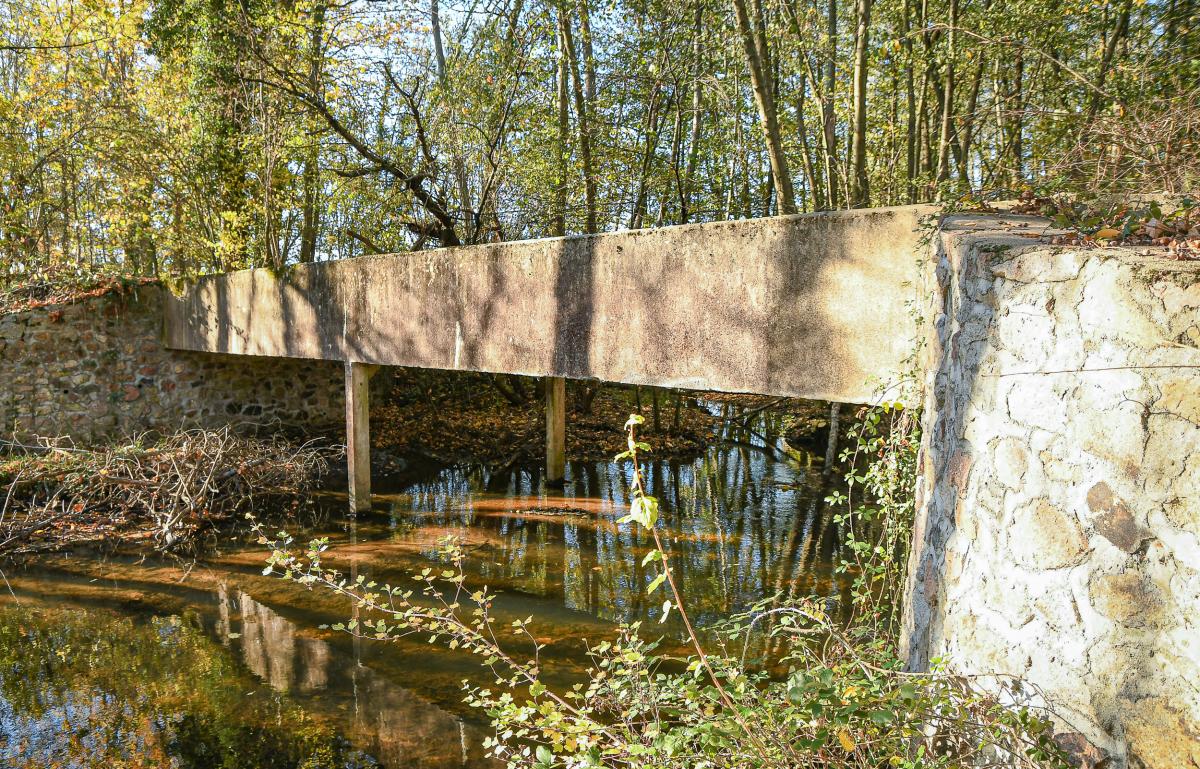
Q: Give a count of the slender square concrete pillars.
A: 2